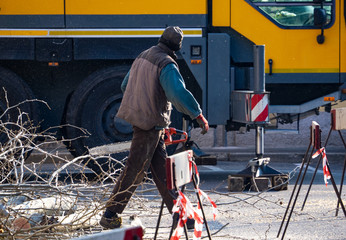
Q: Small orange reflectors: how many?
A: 3